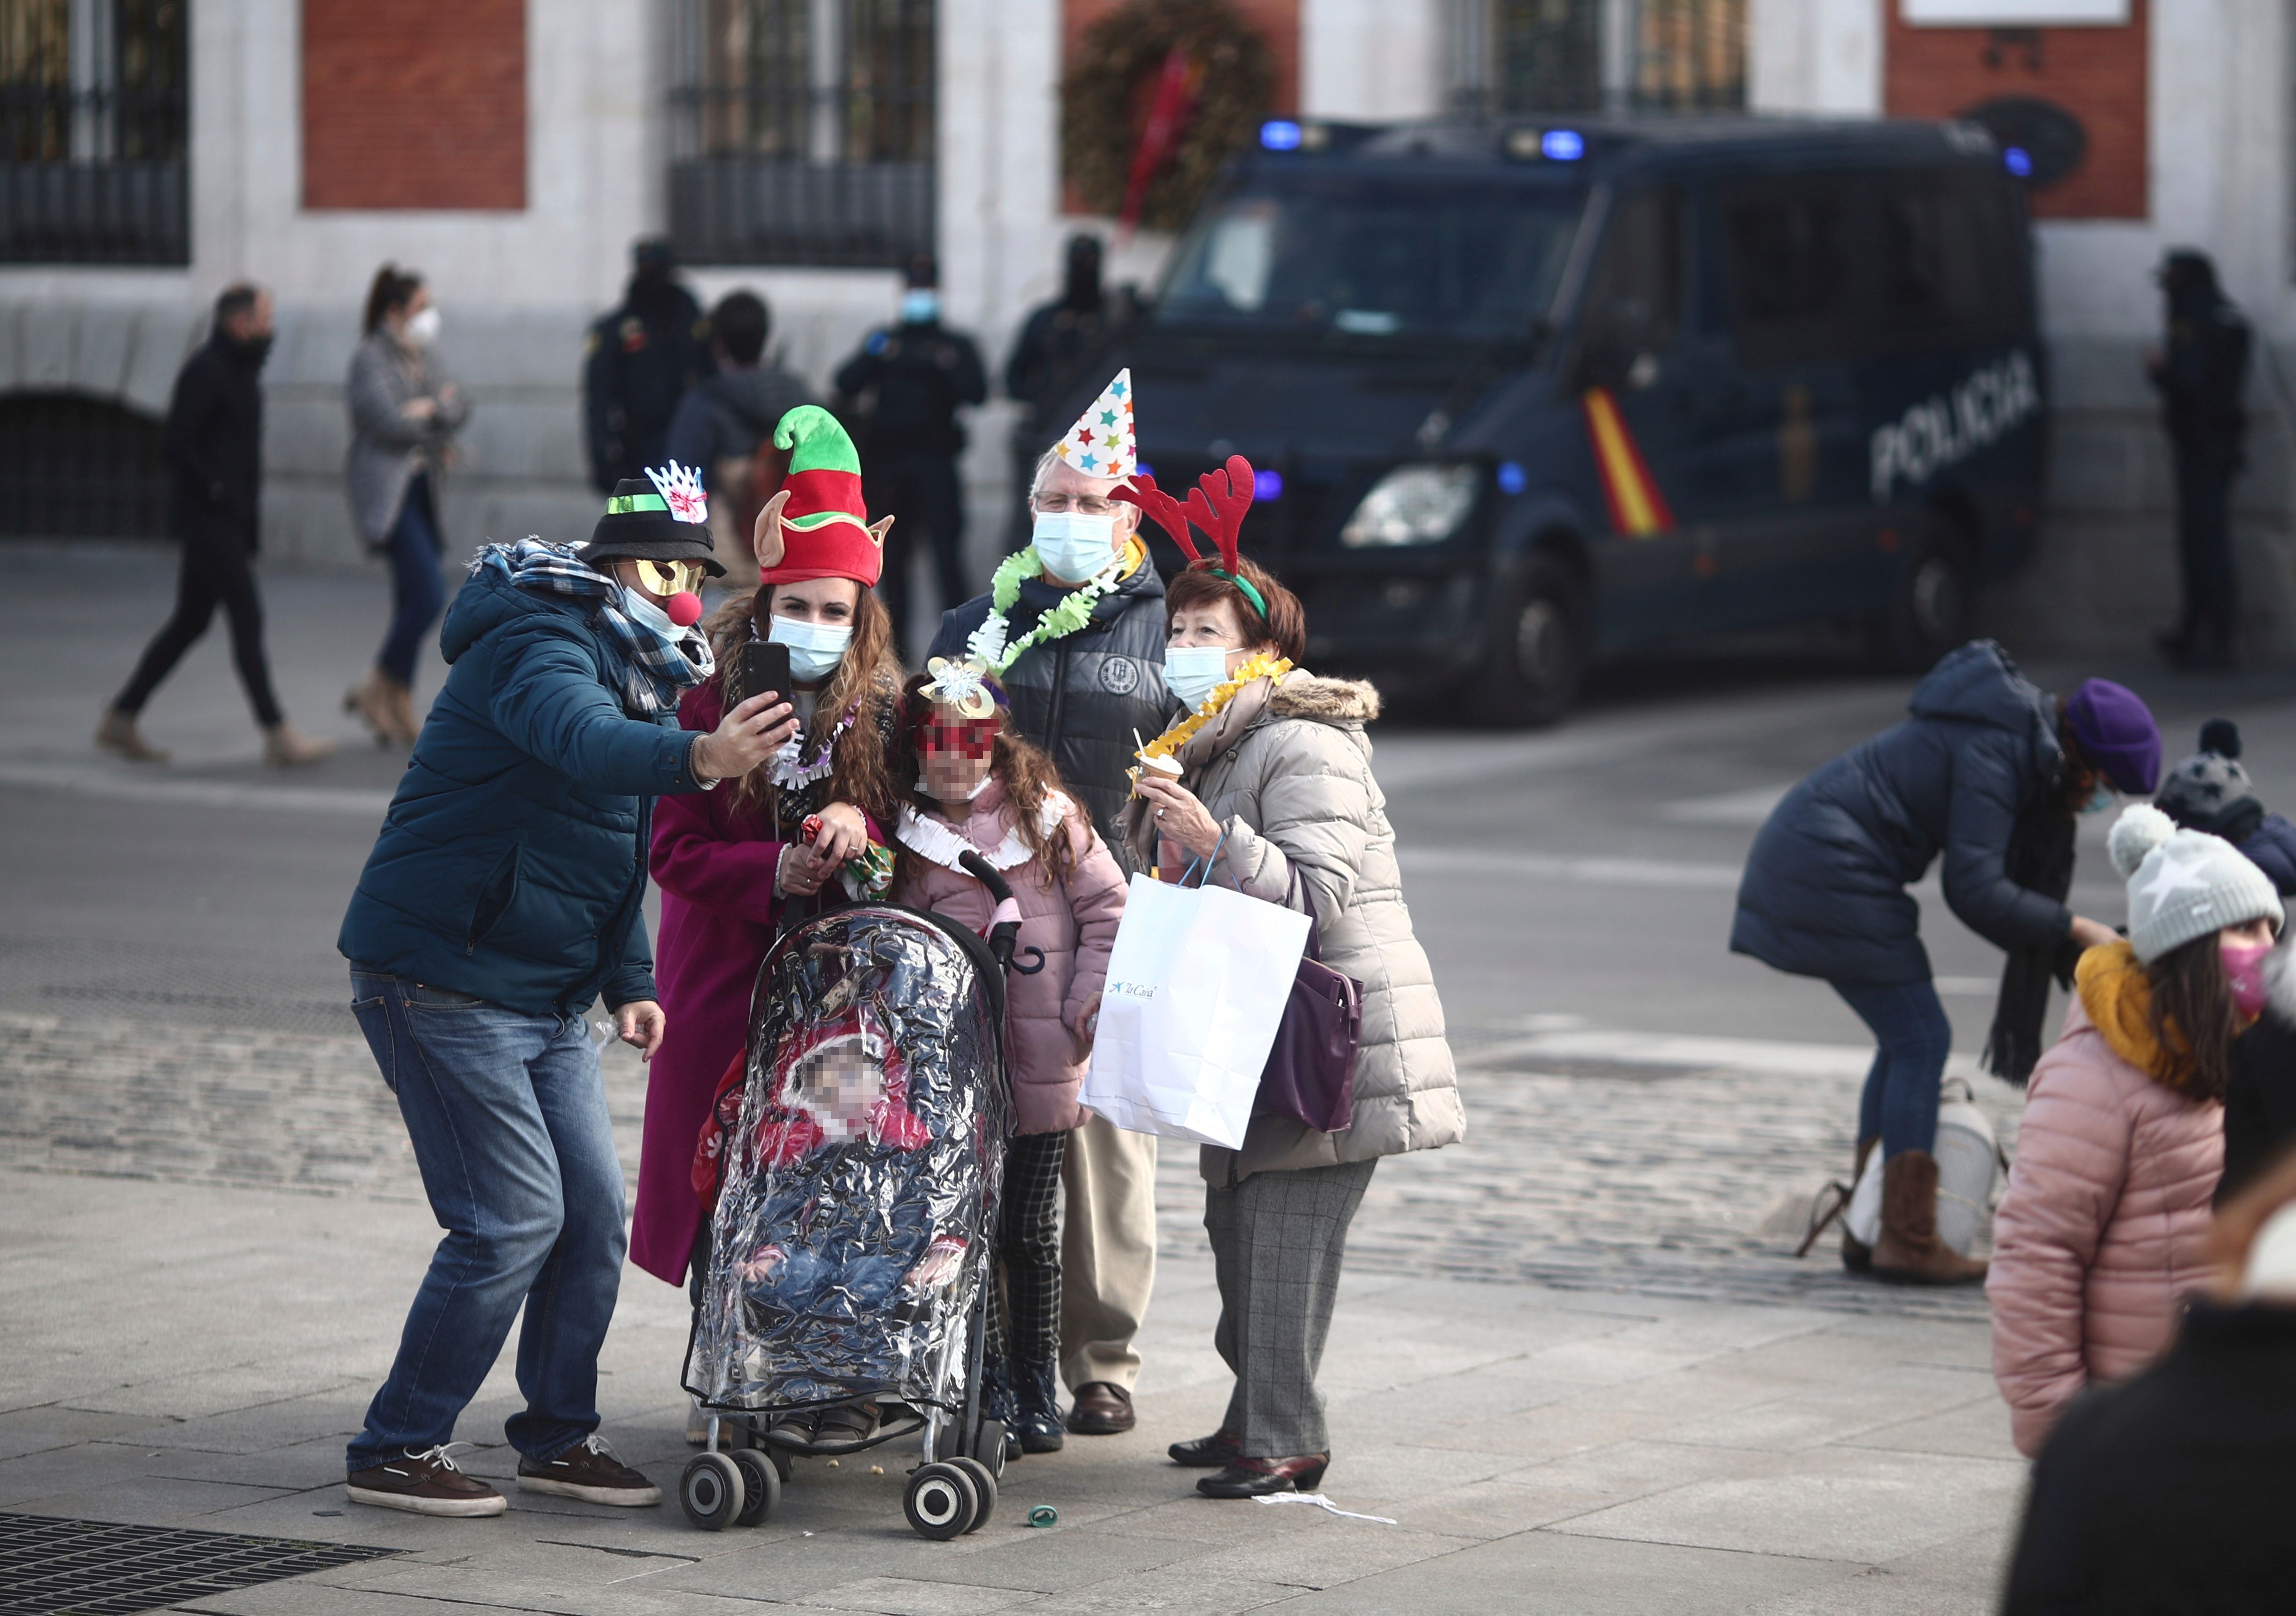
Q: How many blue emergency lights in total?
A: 6